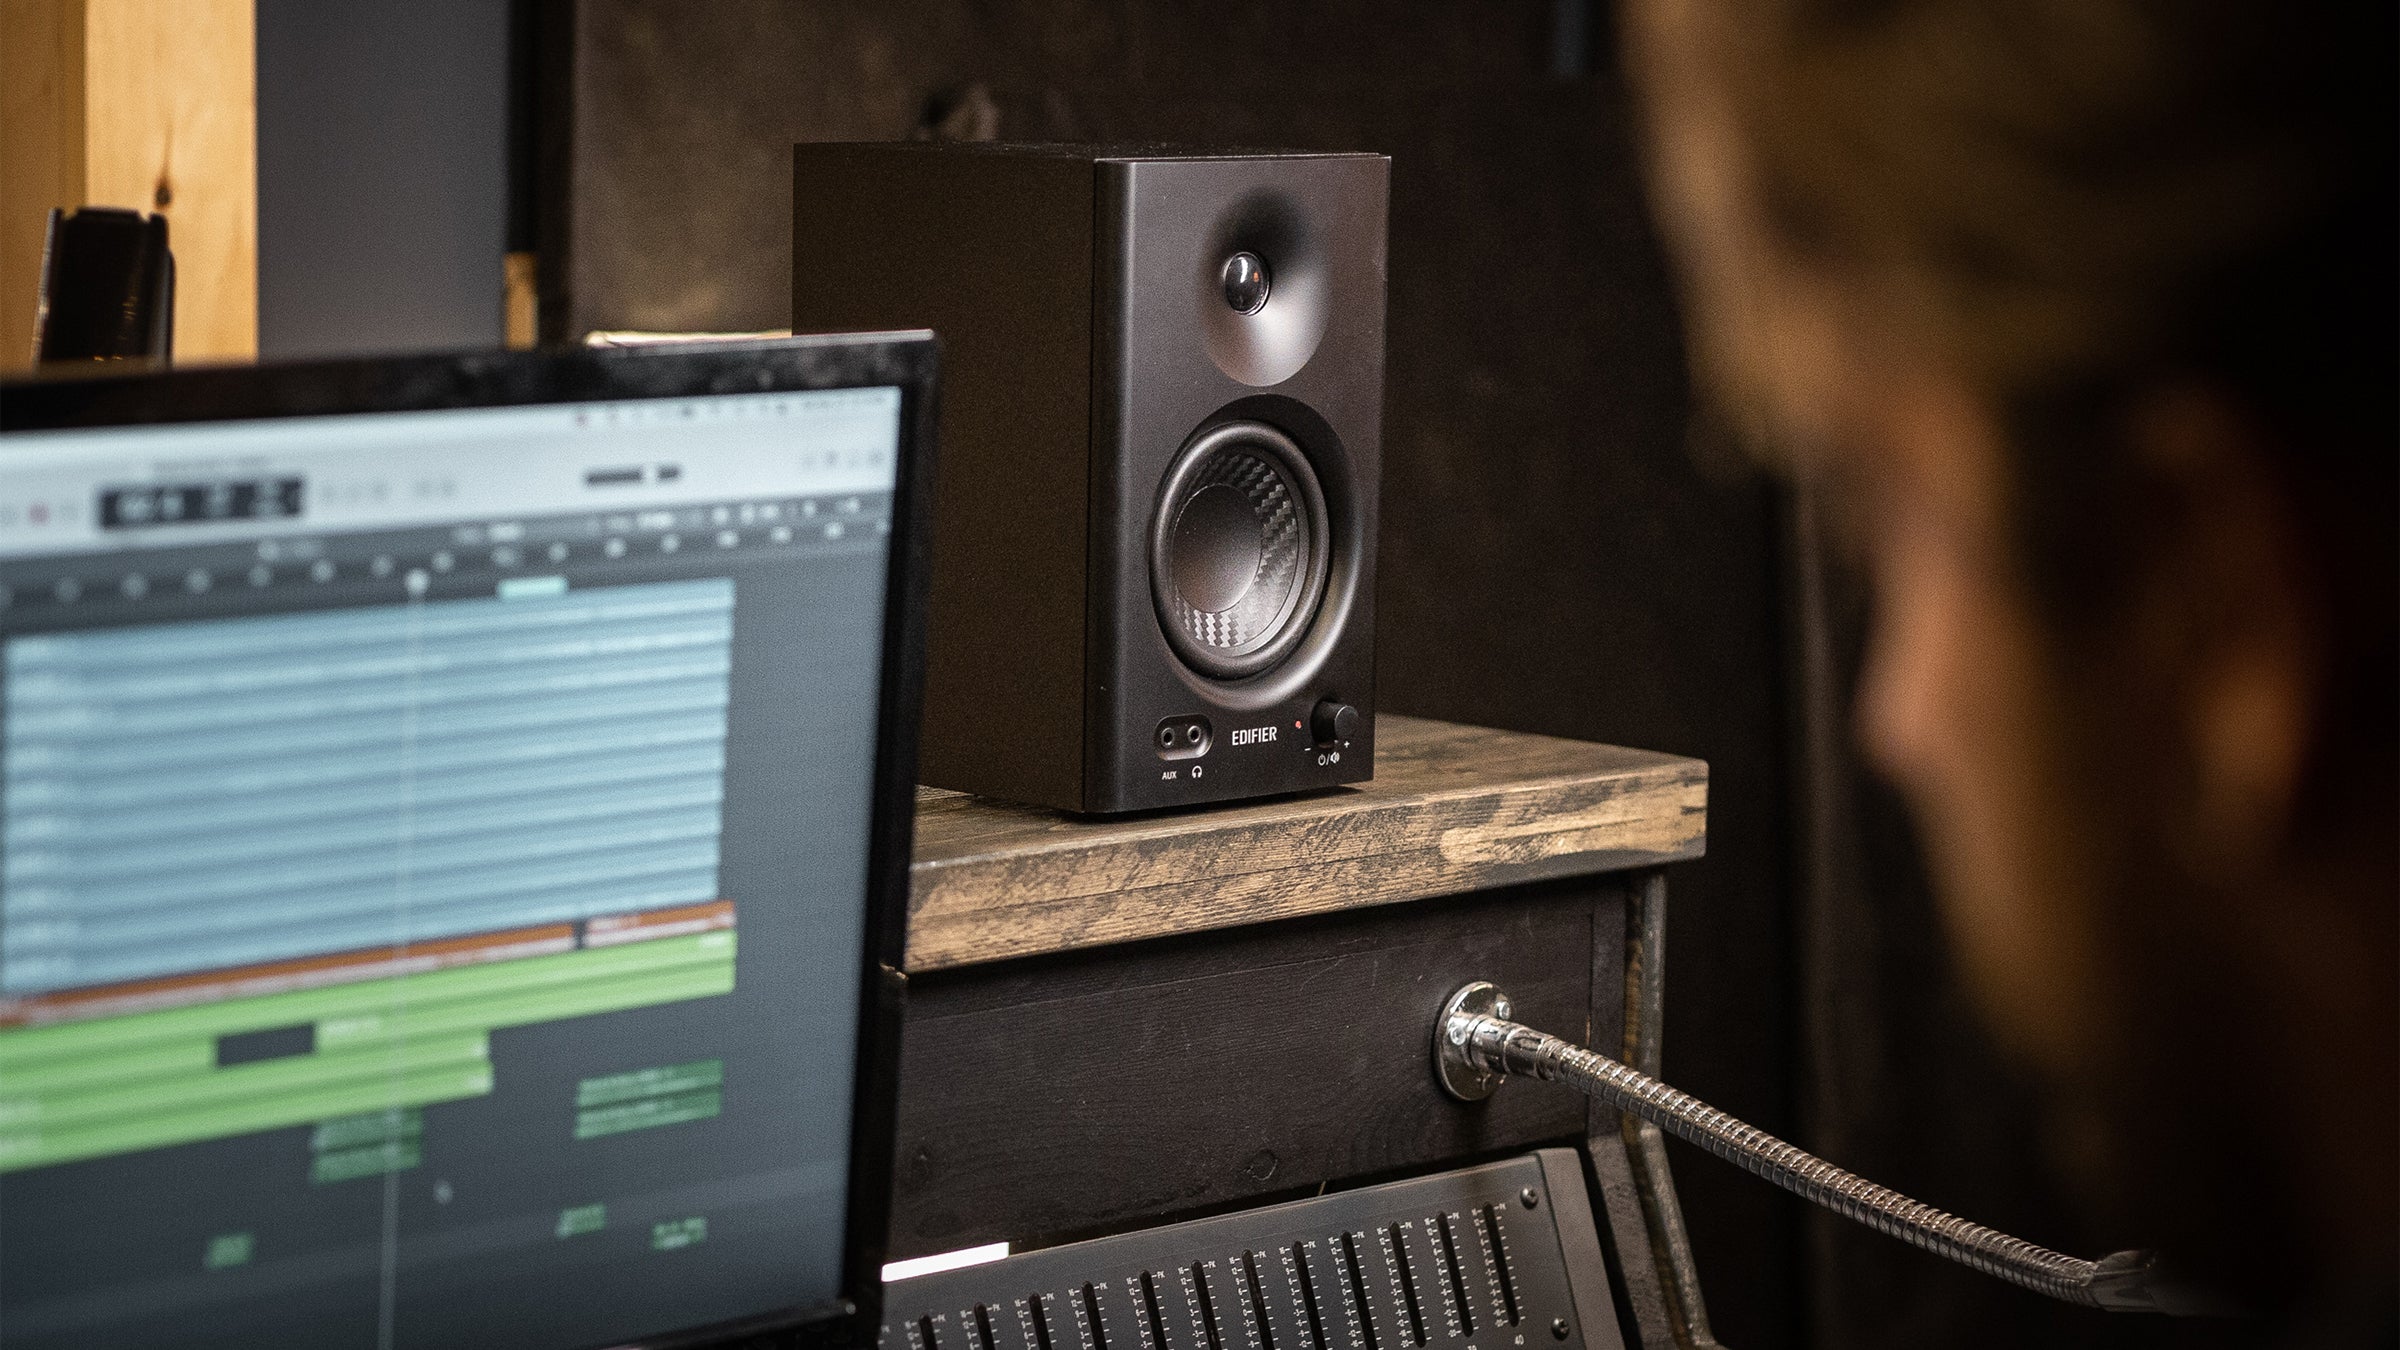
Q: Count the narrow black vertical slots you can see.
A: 12